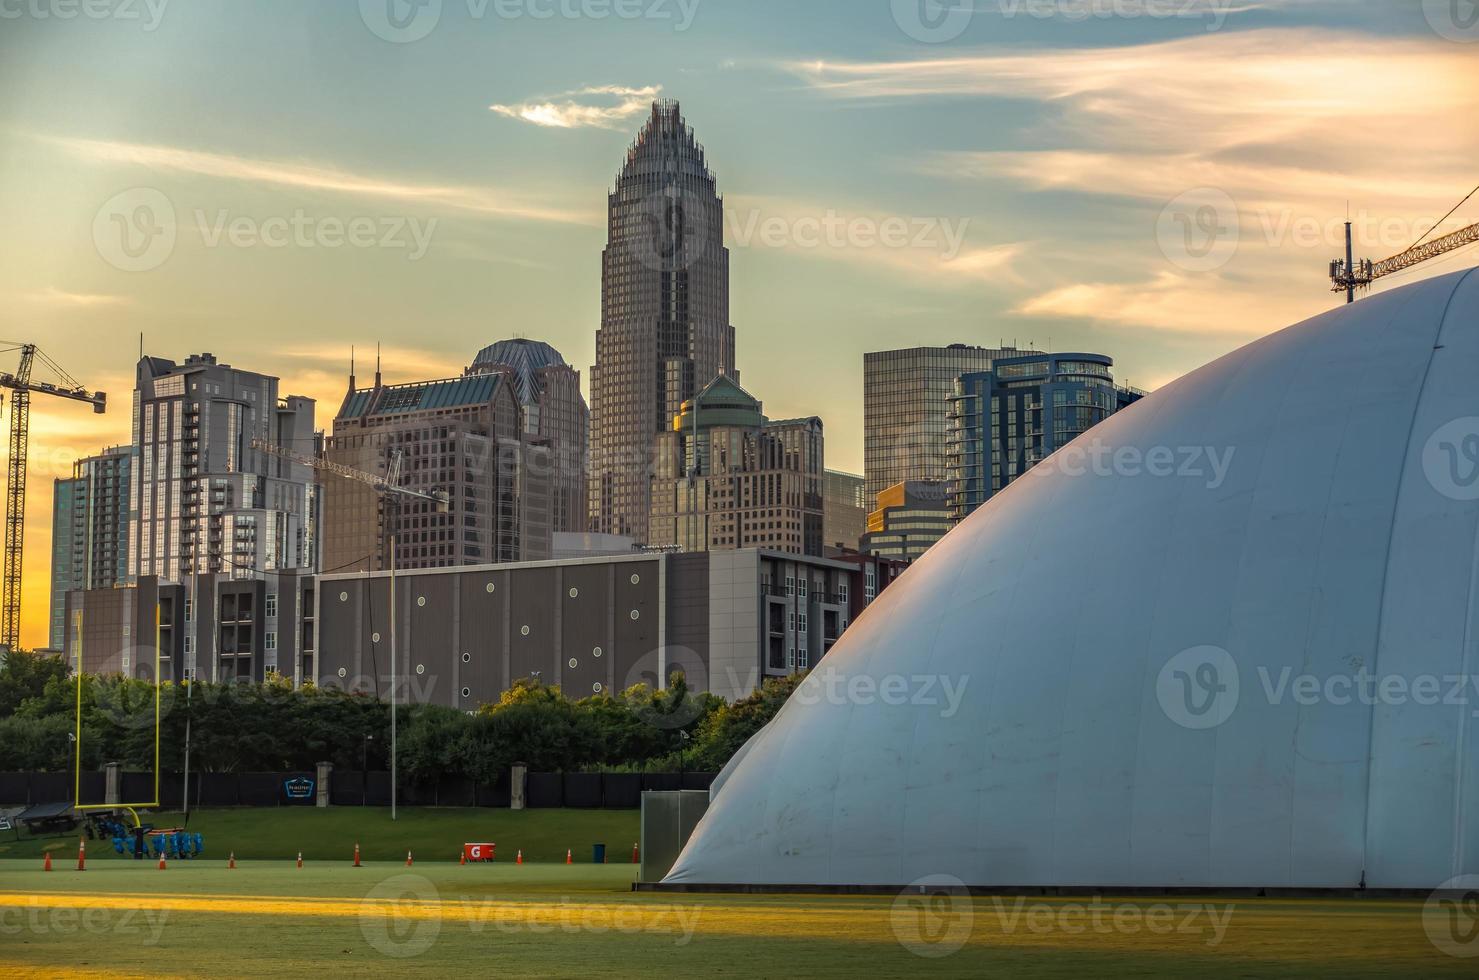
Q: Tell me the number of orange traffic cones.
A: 11